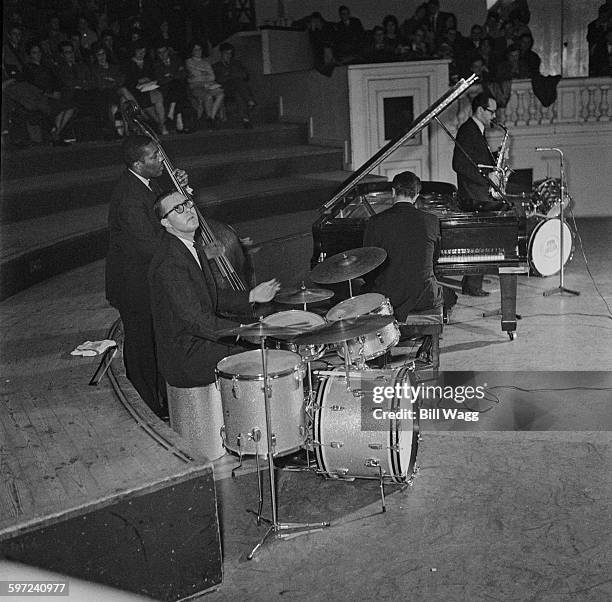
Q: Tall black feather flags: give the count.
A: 0